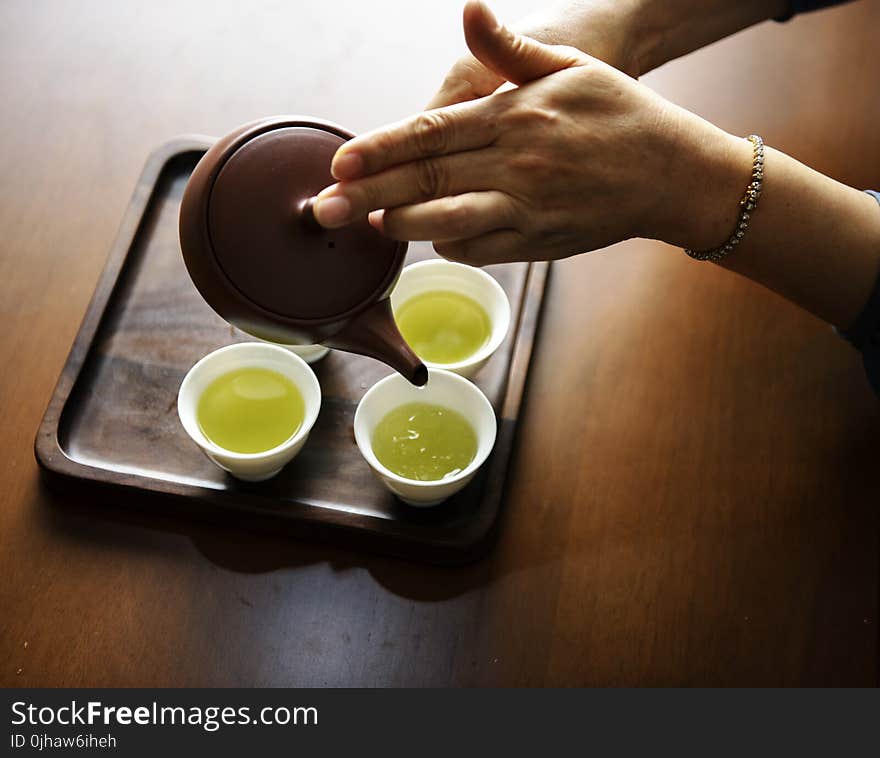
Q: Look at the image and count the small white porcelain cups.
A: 4